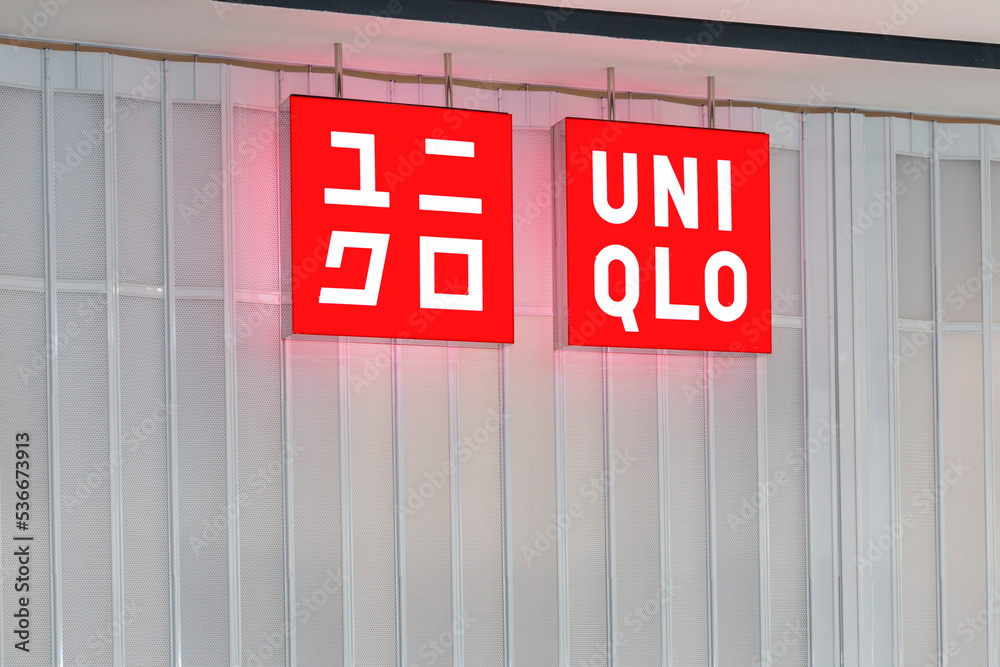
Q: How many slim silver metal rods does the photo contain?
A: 4